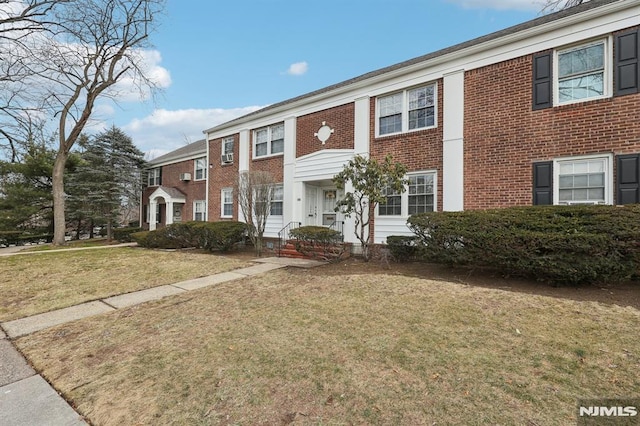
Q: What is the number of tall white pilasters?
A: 4